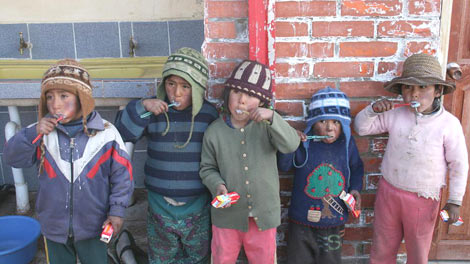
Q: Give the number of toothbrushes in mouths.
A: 5